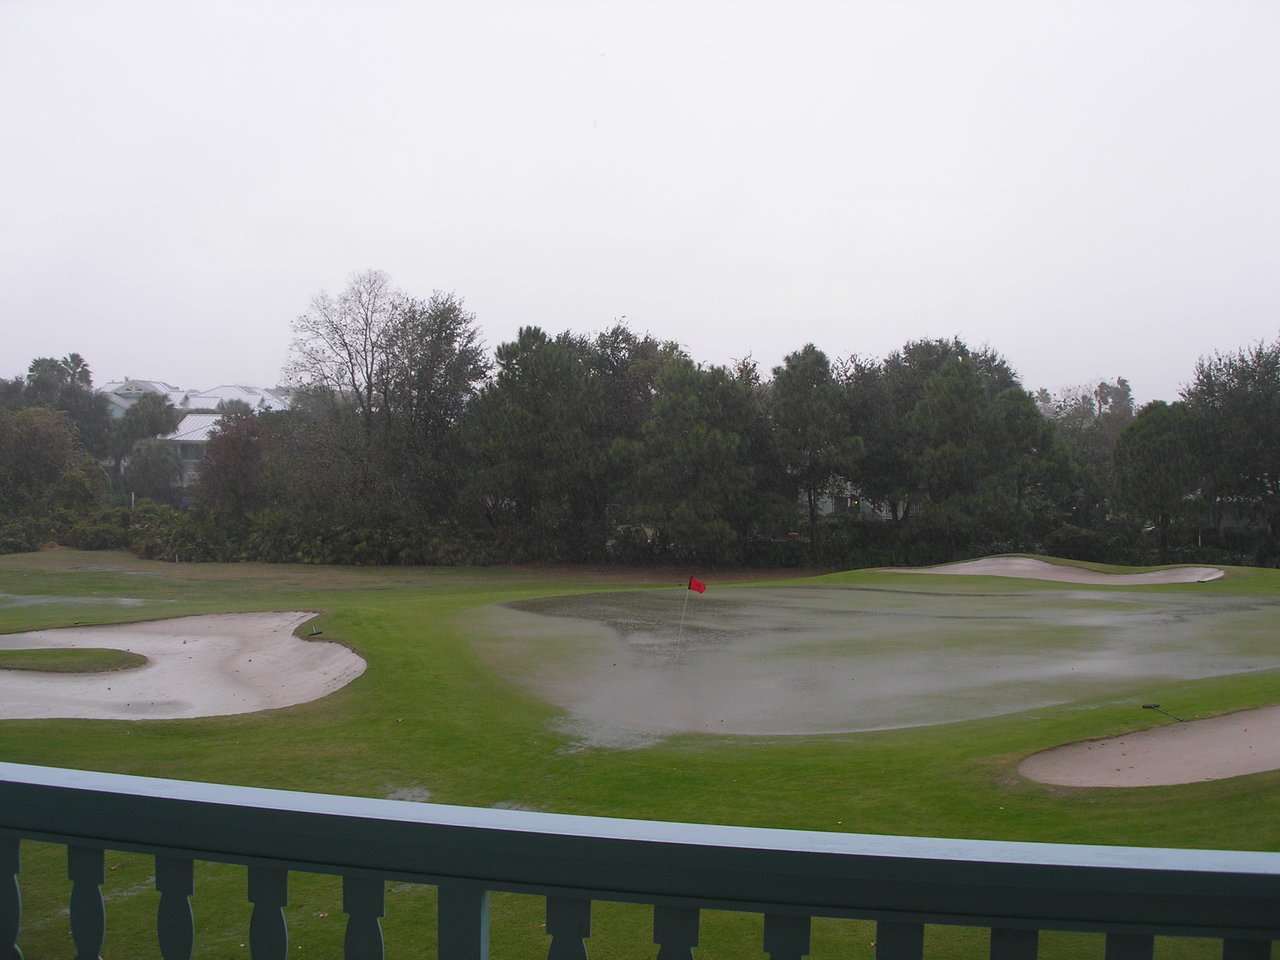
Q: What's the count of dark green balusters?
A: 12